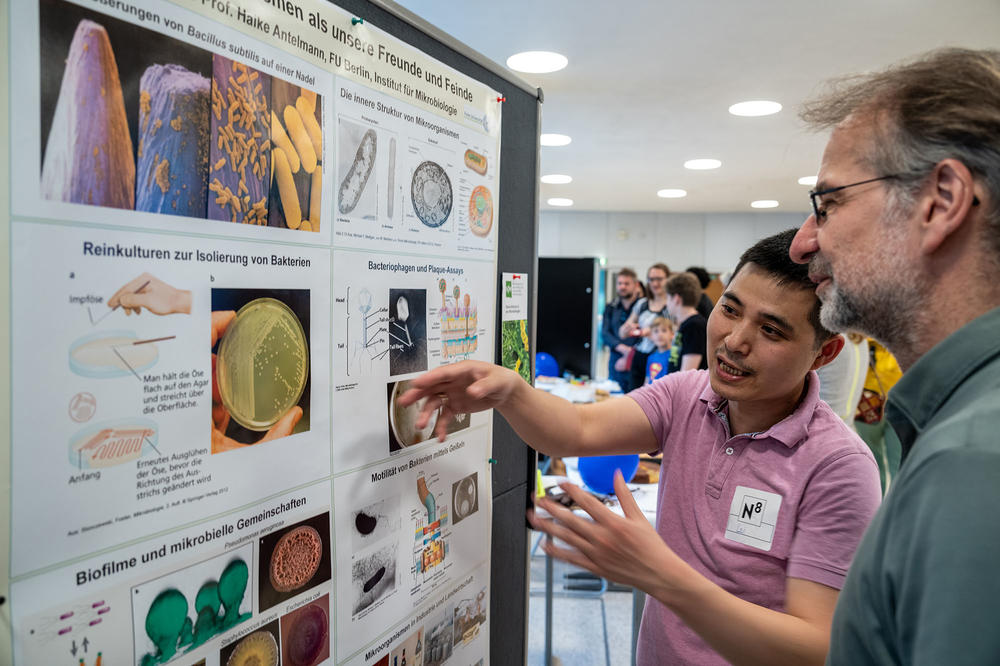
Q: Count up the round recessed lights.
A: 9